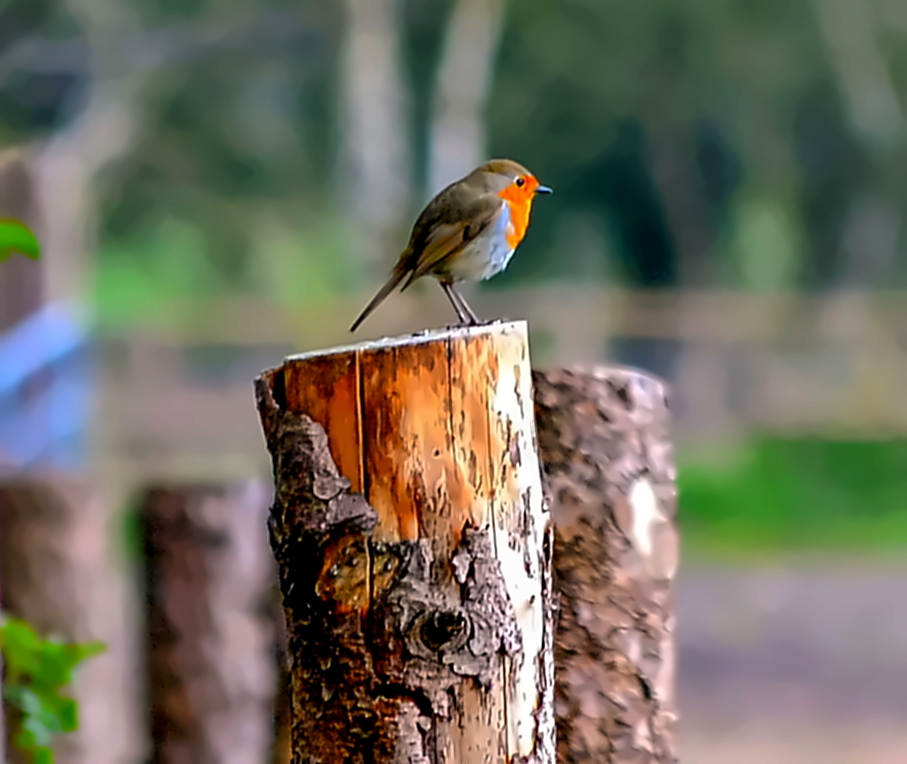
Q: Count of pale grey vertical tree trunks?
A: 2